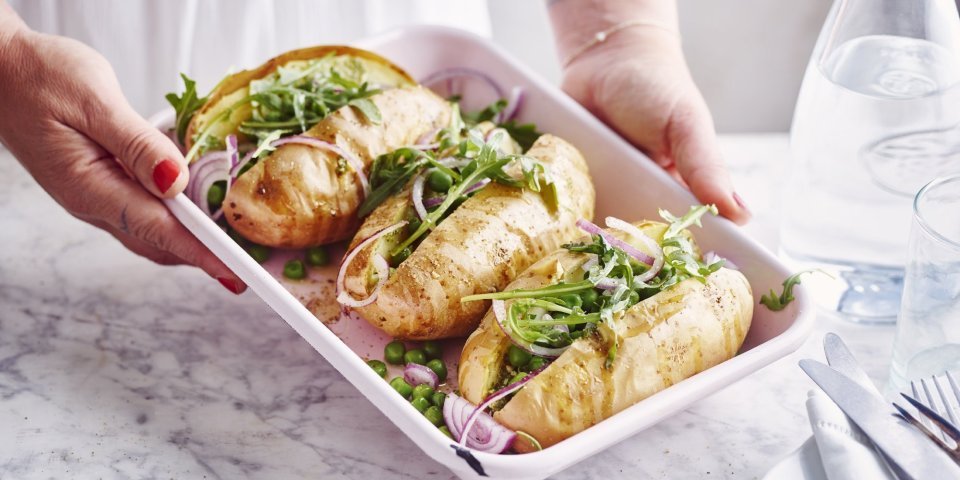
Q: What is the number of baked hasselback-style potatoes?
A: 3